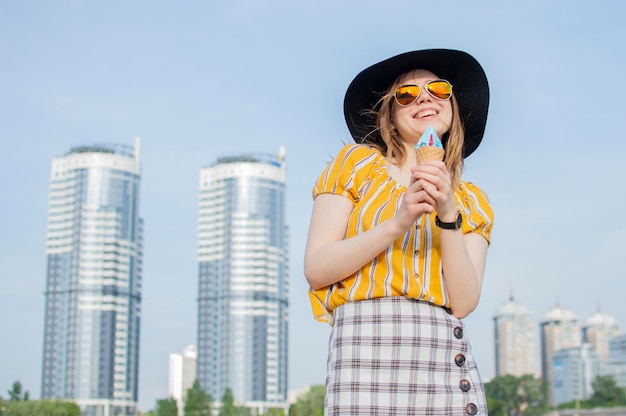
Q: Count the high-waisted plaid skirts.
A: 1